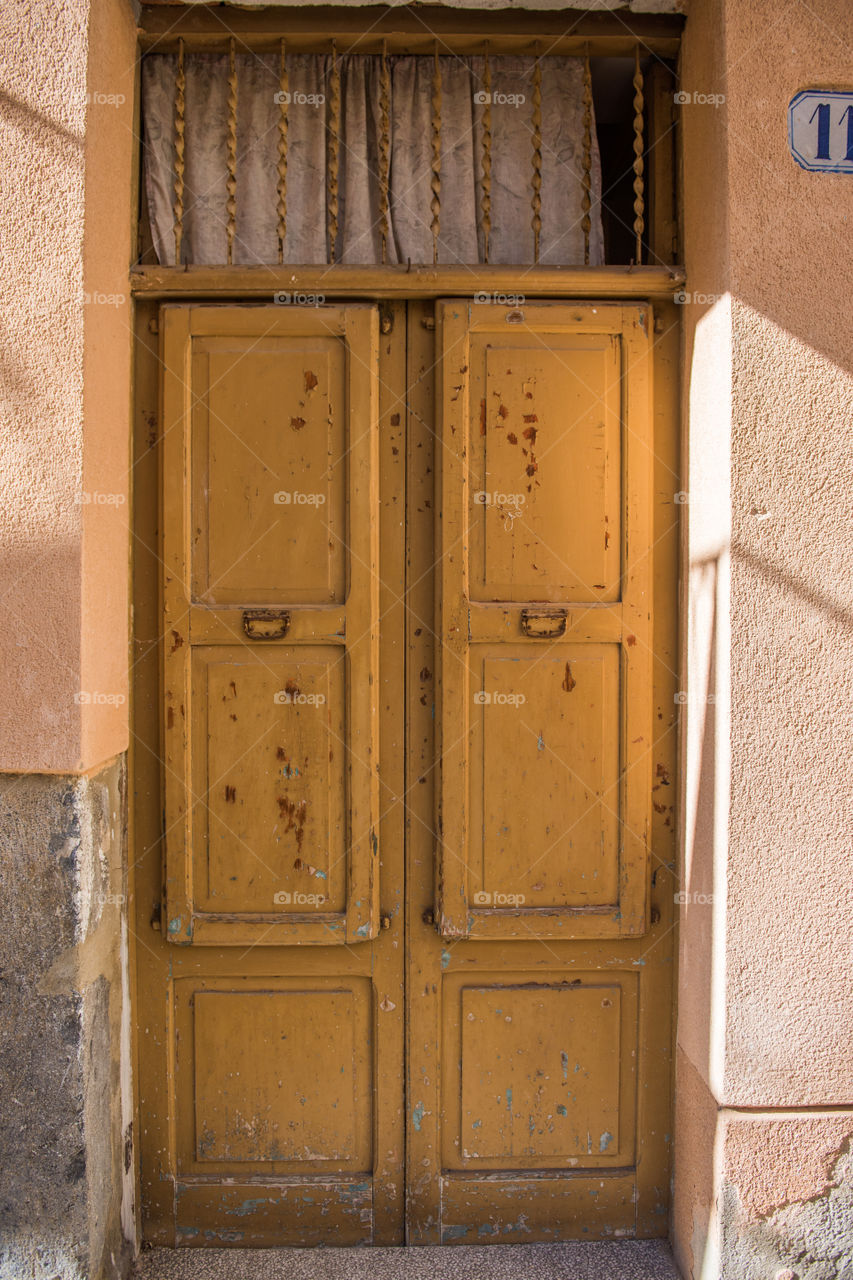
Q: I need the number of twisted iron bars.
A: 10